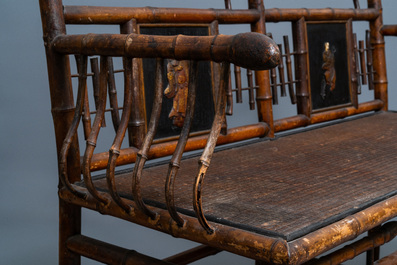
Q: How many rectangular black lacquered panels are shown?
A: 2